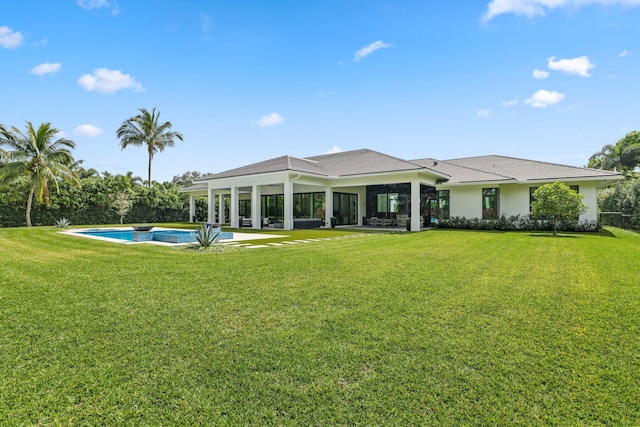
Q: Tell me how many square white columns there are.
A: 8